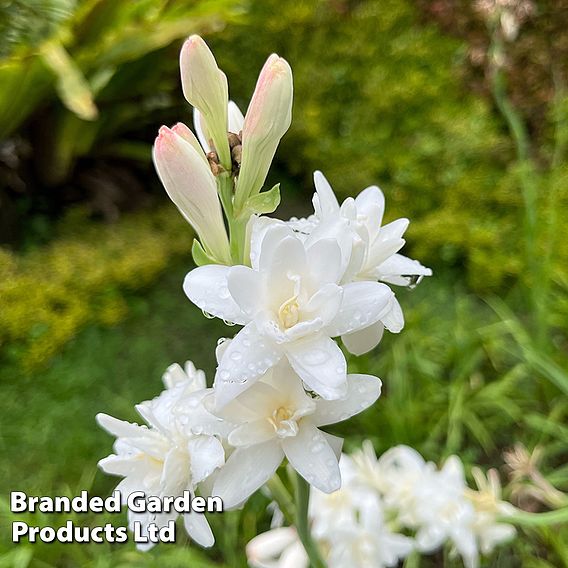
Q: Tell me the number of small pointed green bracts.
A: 2